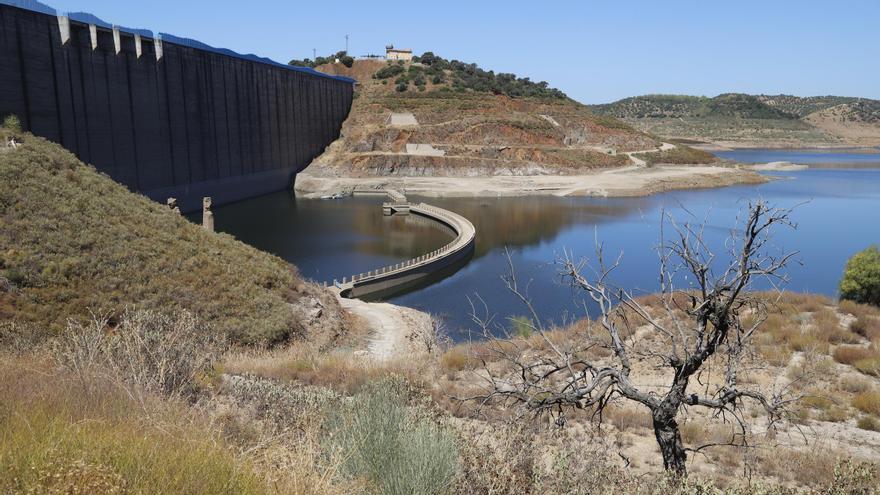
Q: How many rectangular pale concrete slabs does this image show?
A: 2